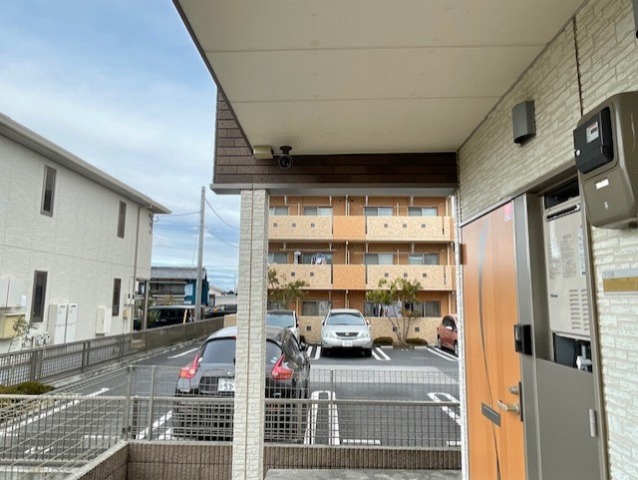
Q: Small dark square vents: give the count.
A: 14